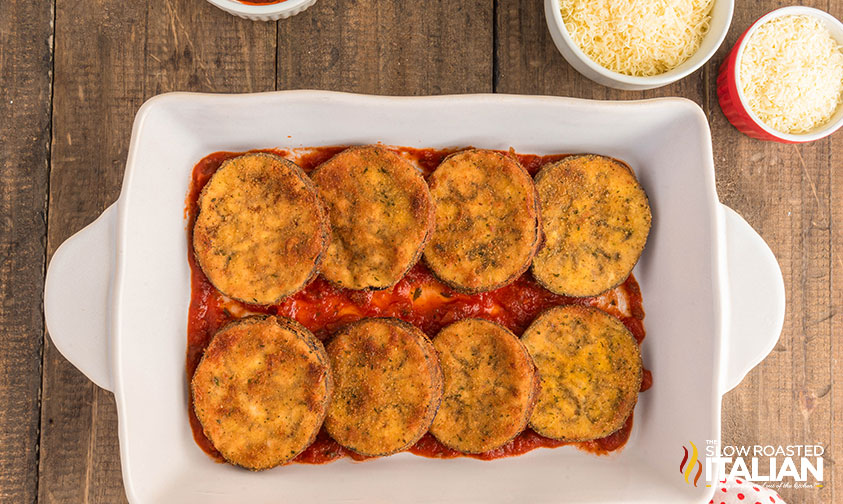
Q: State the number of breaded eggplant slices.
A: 8